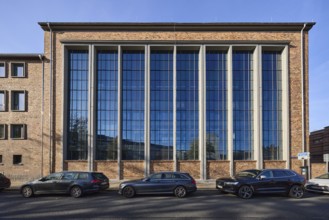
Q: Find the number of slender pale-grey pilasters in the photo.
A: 9